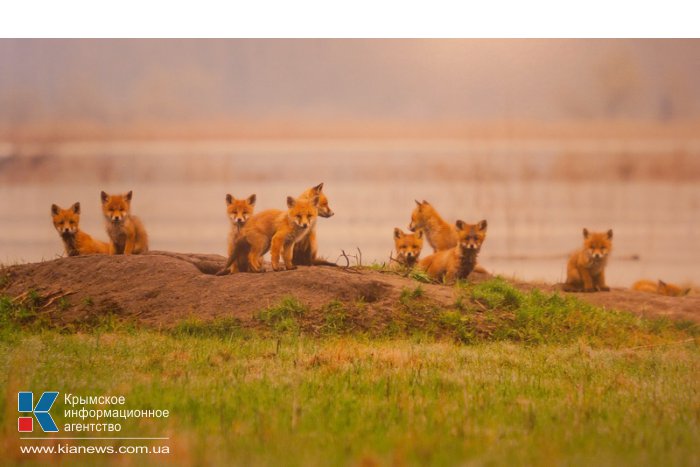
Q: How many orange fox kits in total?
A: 10